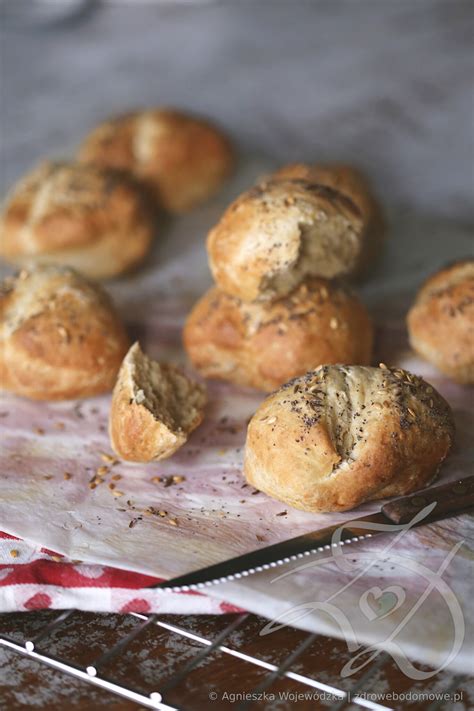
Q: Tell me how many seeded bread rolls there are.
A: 8